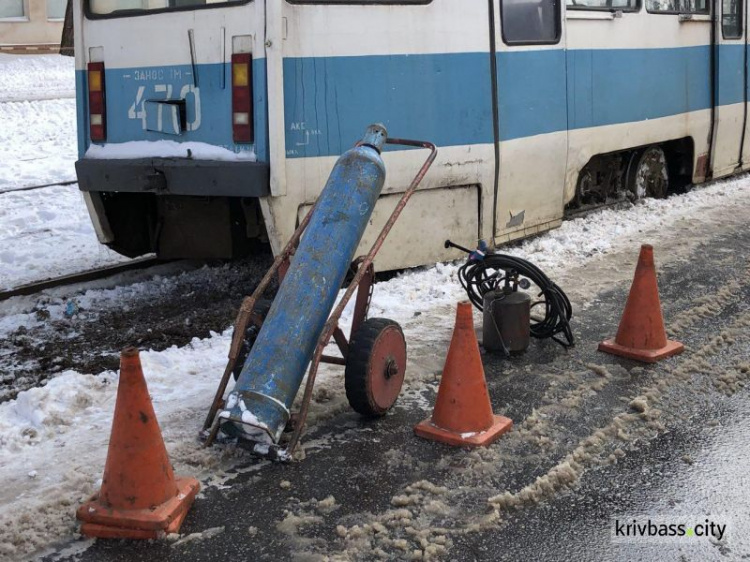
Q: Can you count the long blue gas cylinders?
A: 1